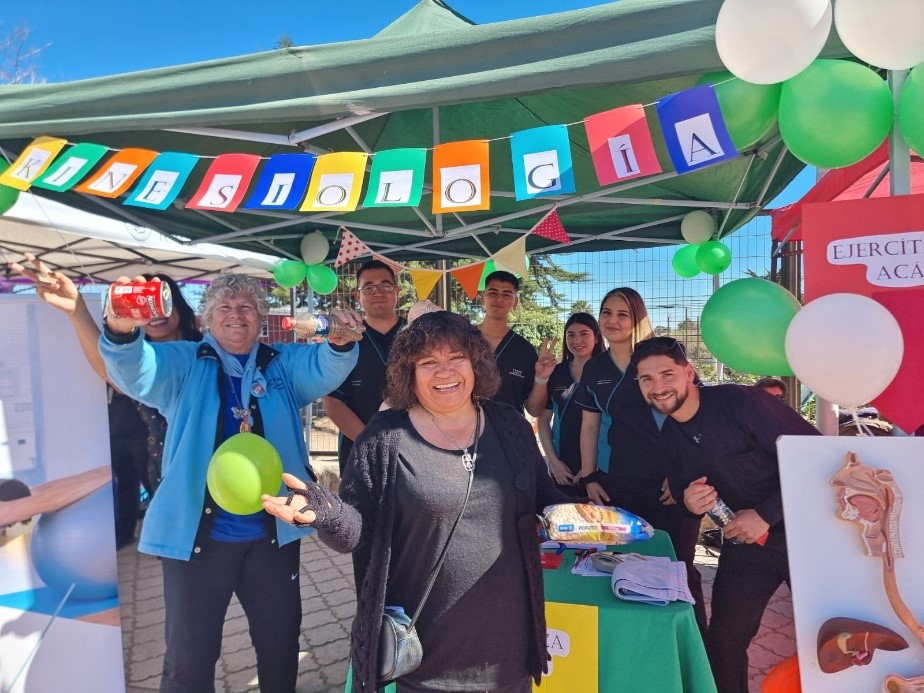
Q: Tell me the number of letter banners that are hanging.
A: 12